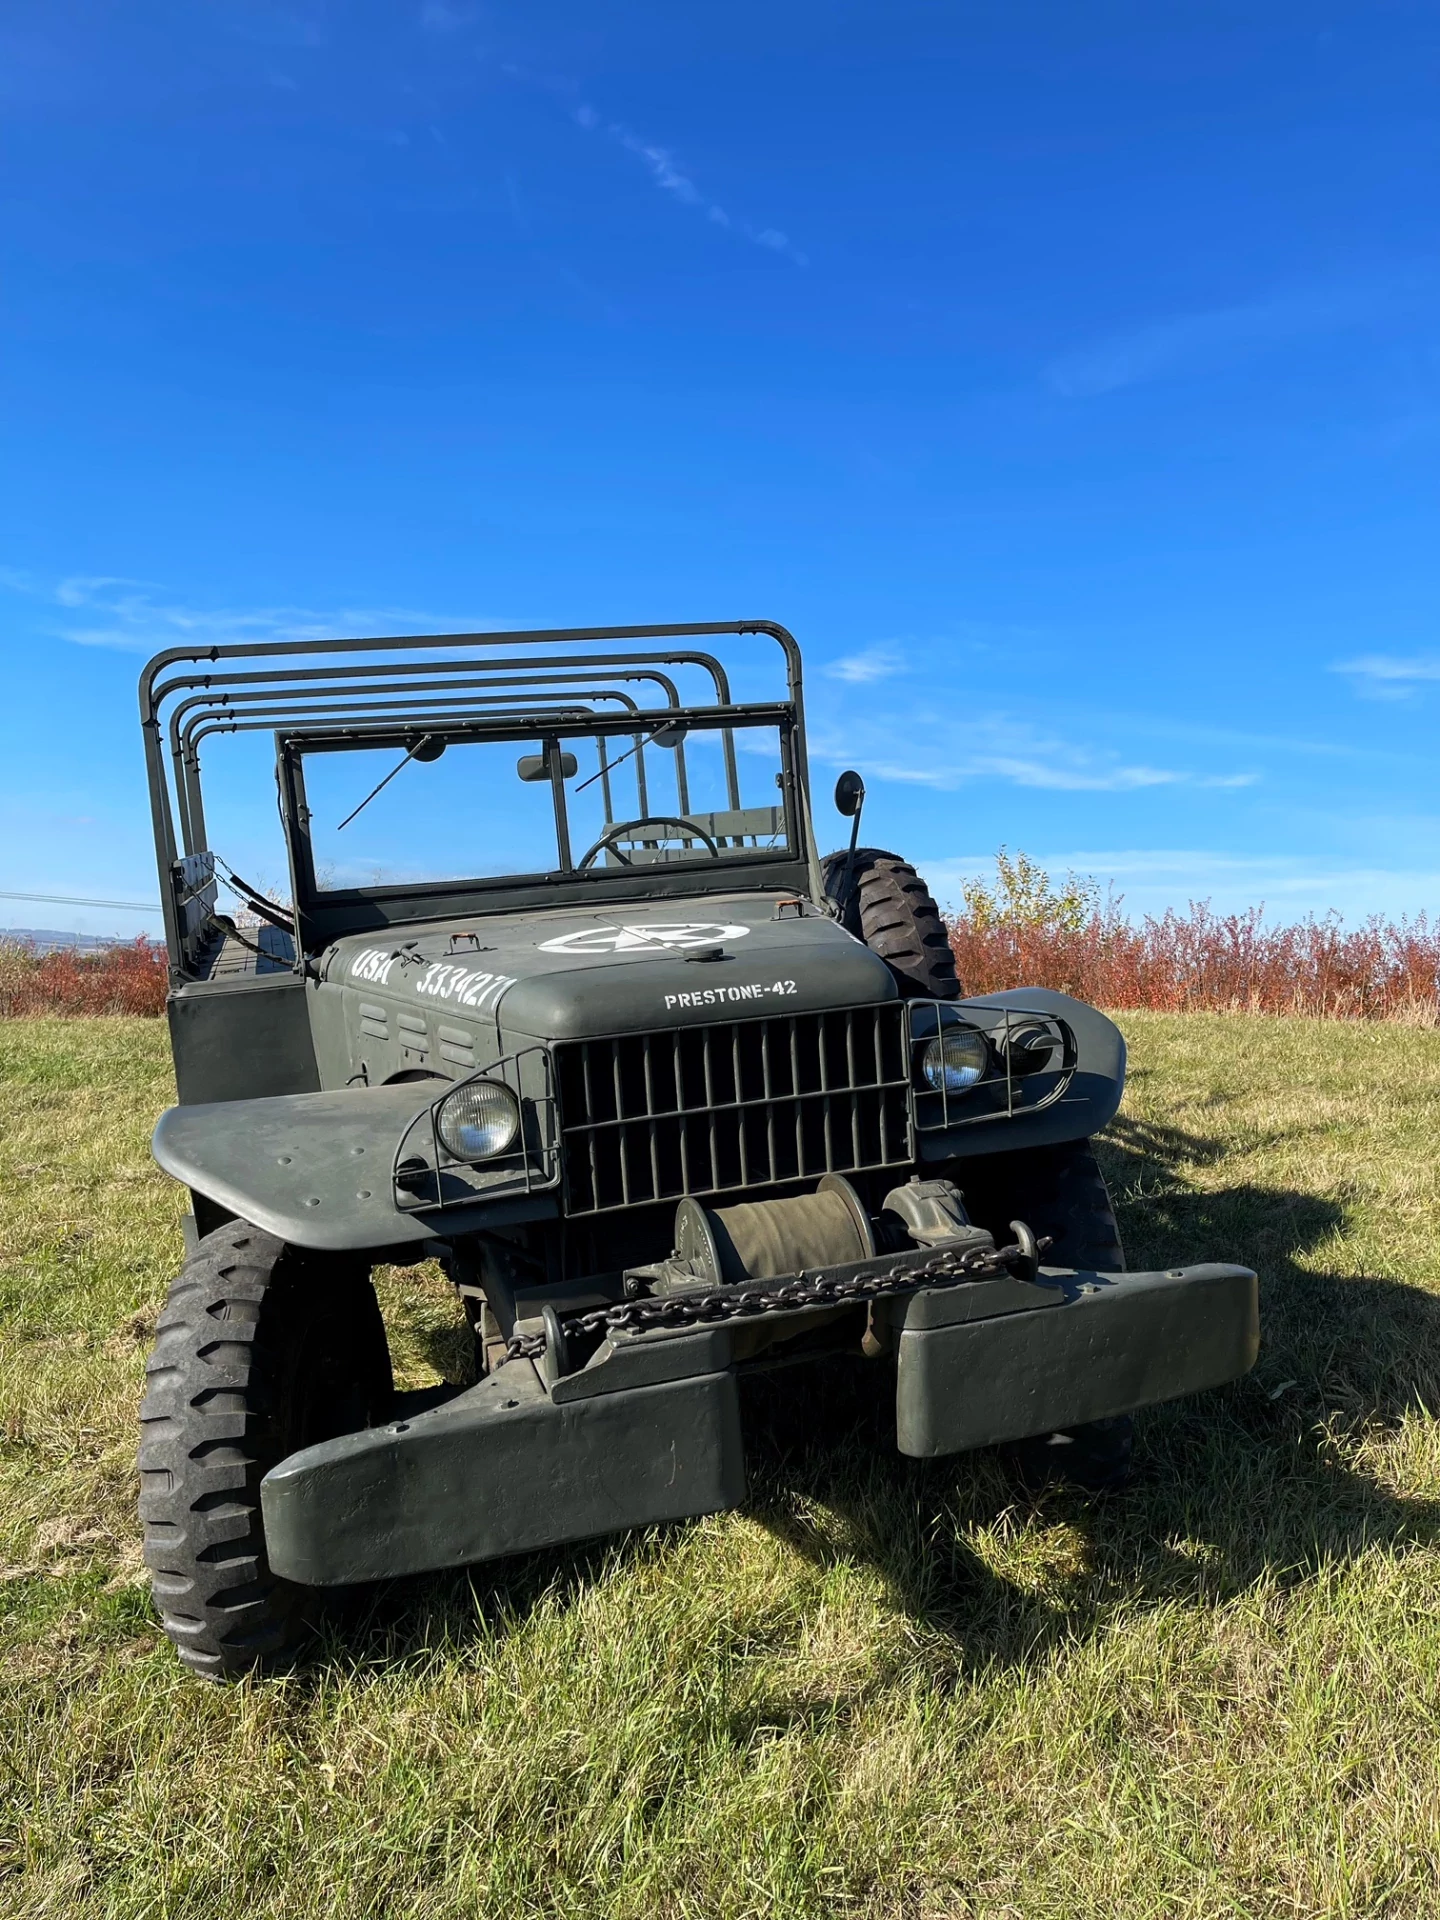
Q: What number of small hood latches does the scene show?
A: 2